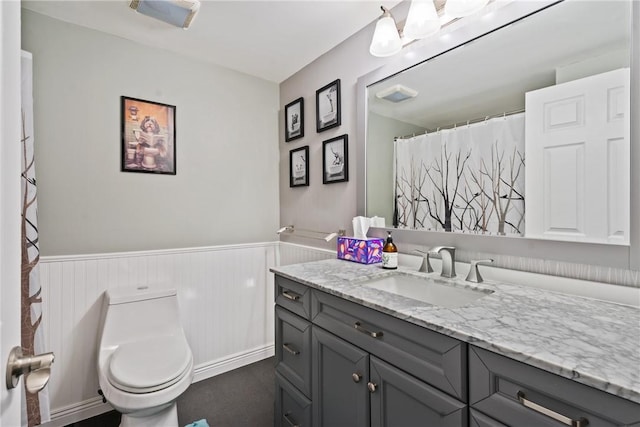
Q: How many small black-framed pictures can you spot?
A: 4